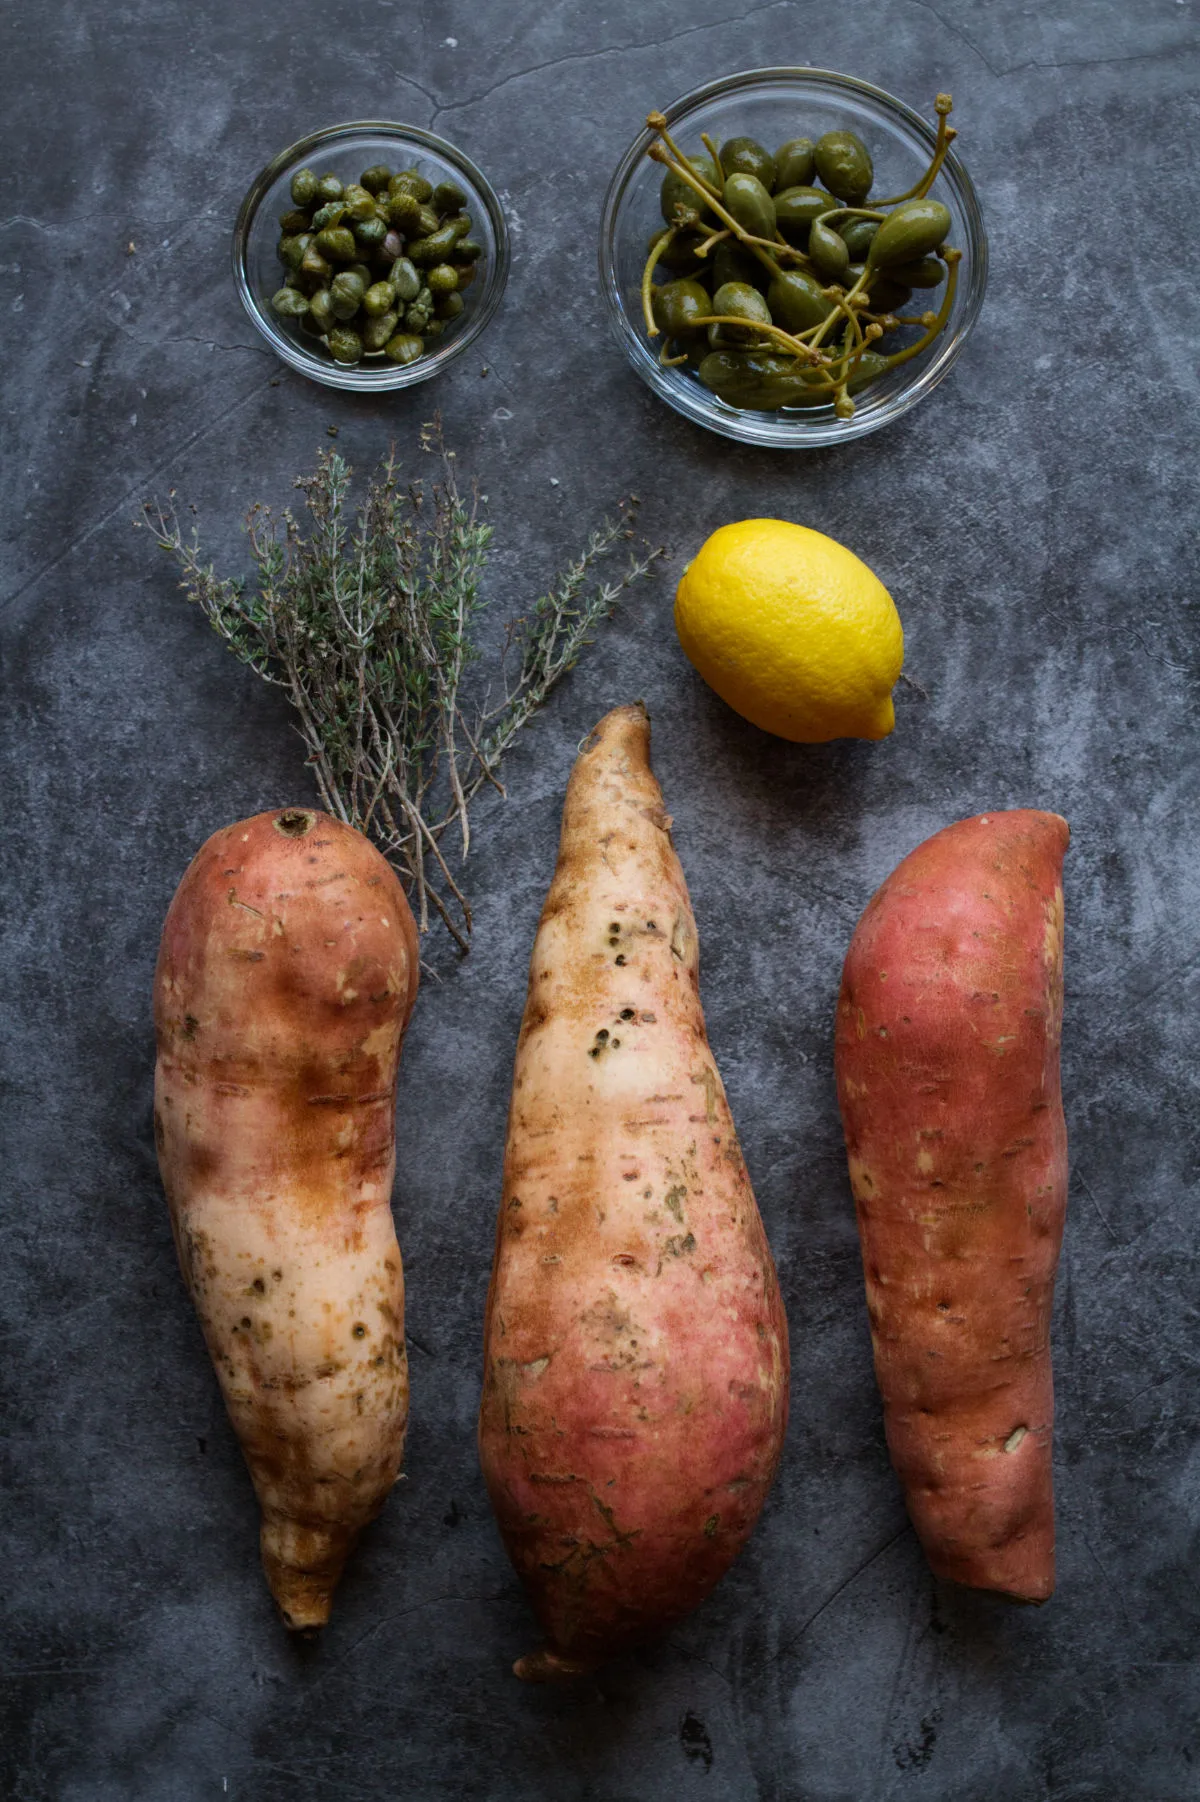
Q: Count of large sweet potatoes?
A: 3